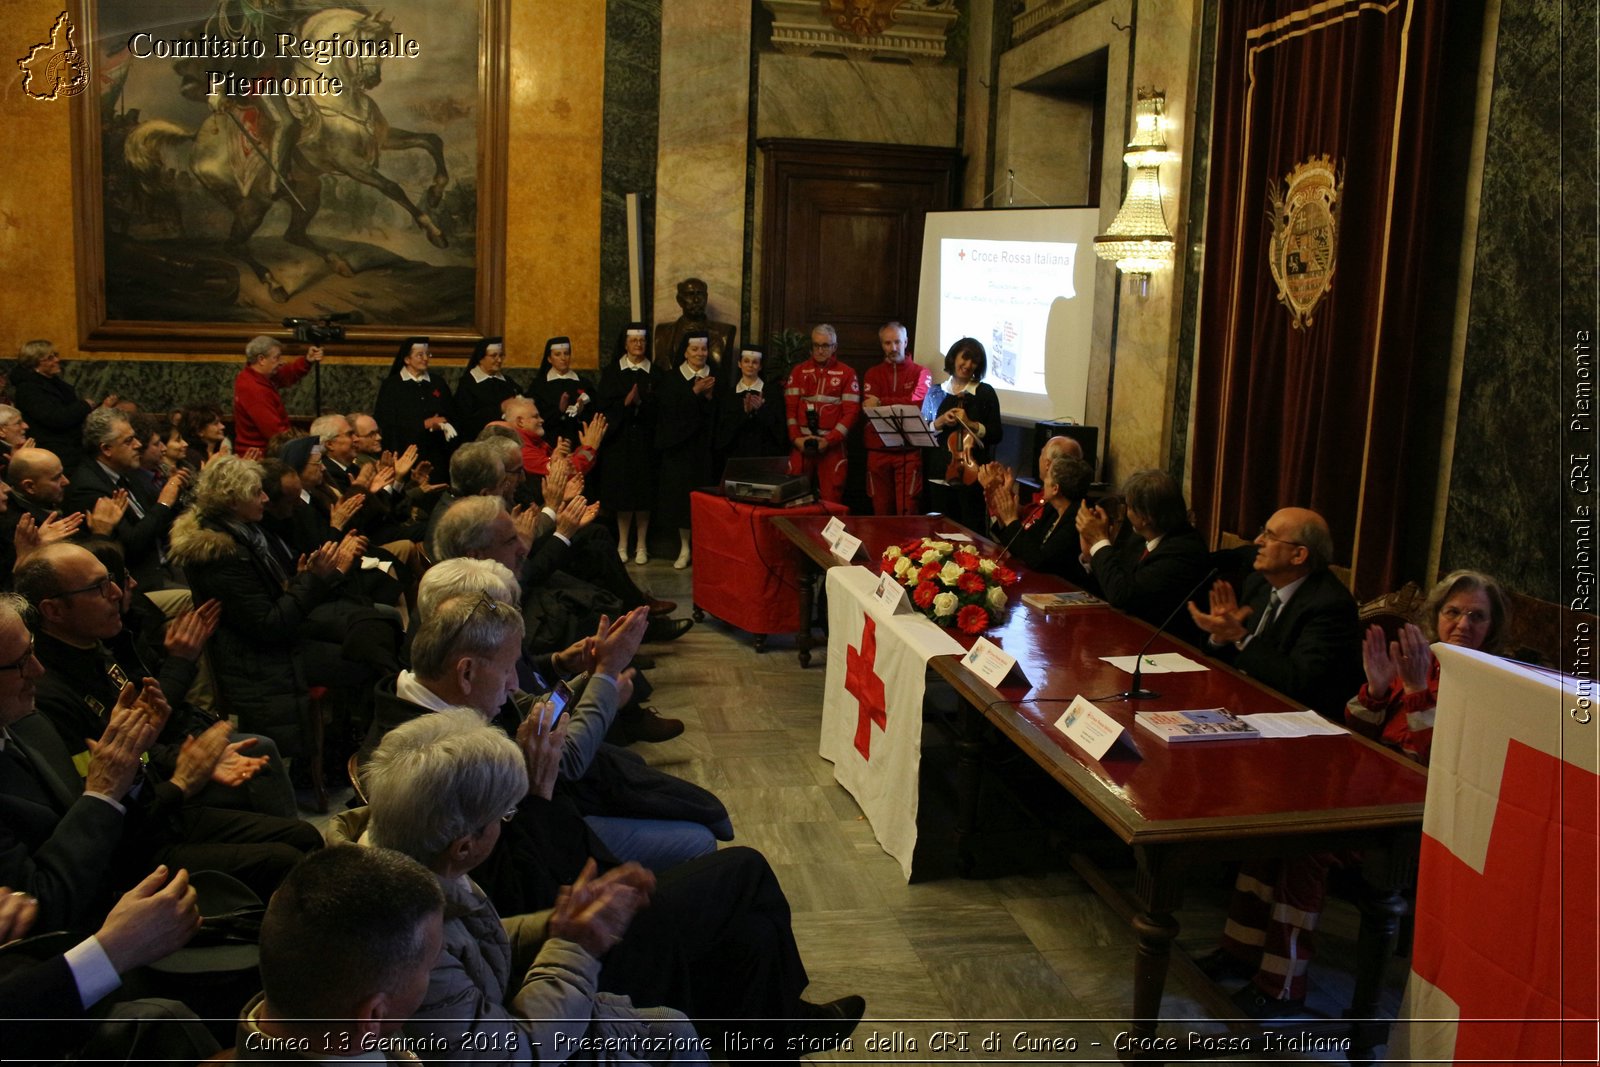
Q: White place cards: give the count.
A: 5